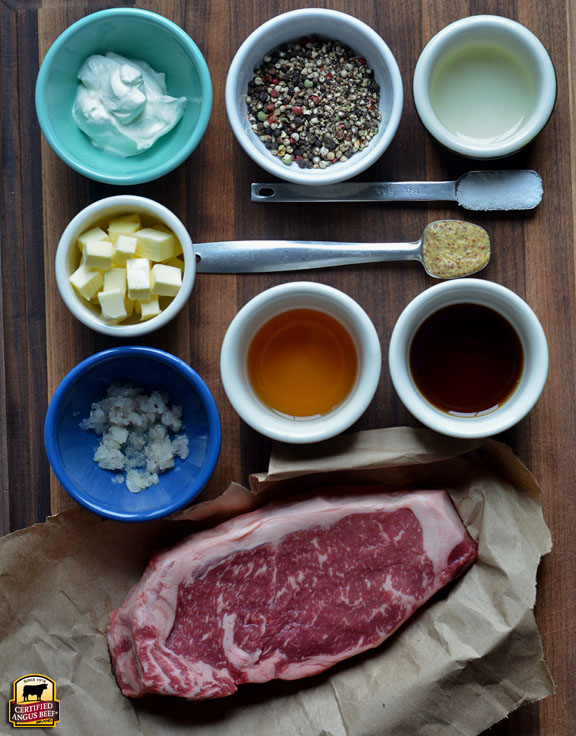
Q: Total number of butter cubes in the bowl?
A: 11